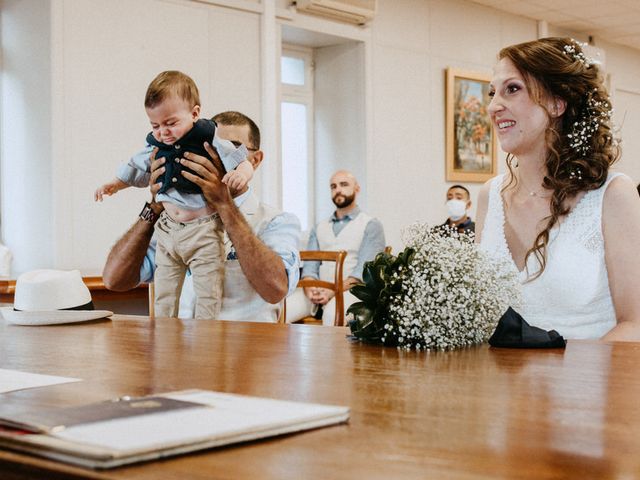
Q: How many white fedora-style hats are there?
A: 1